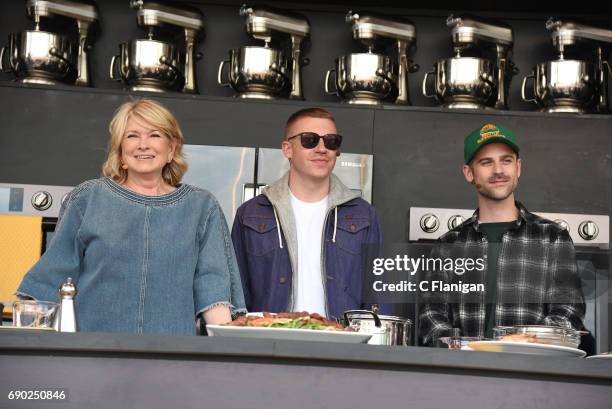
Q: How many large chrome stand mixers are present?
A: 6